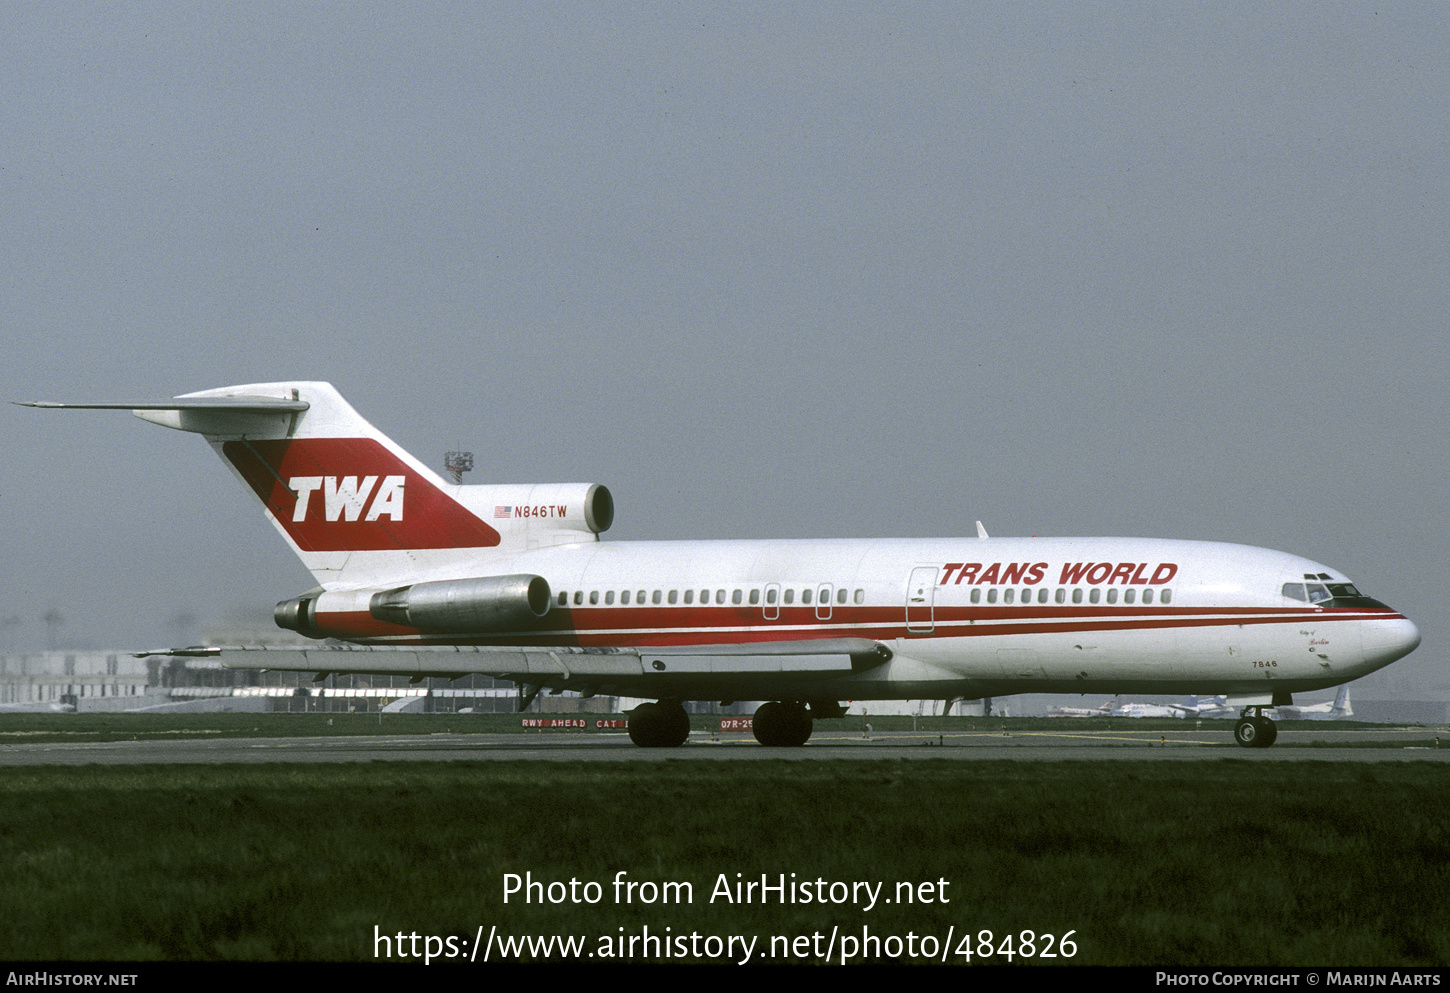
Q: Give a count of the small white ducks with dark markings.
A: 0